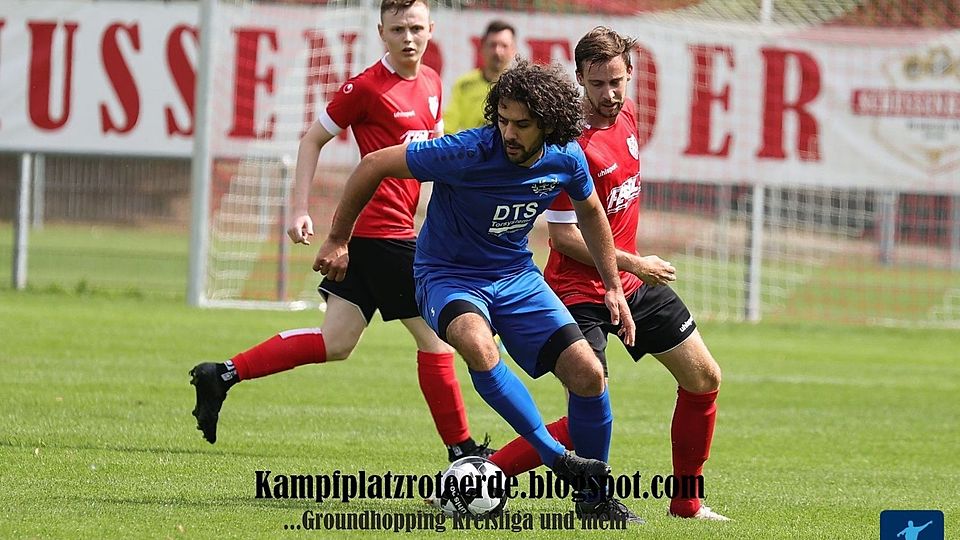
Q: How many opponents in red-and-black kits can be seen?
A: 2